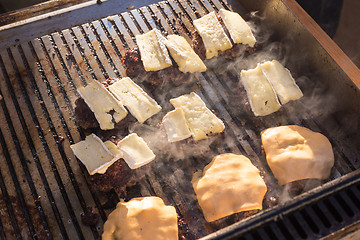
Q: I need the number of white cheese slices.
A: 12